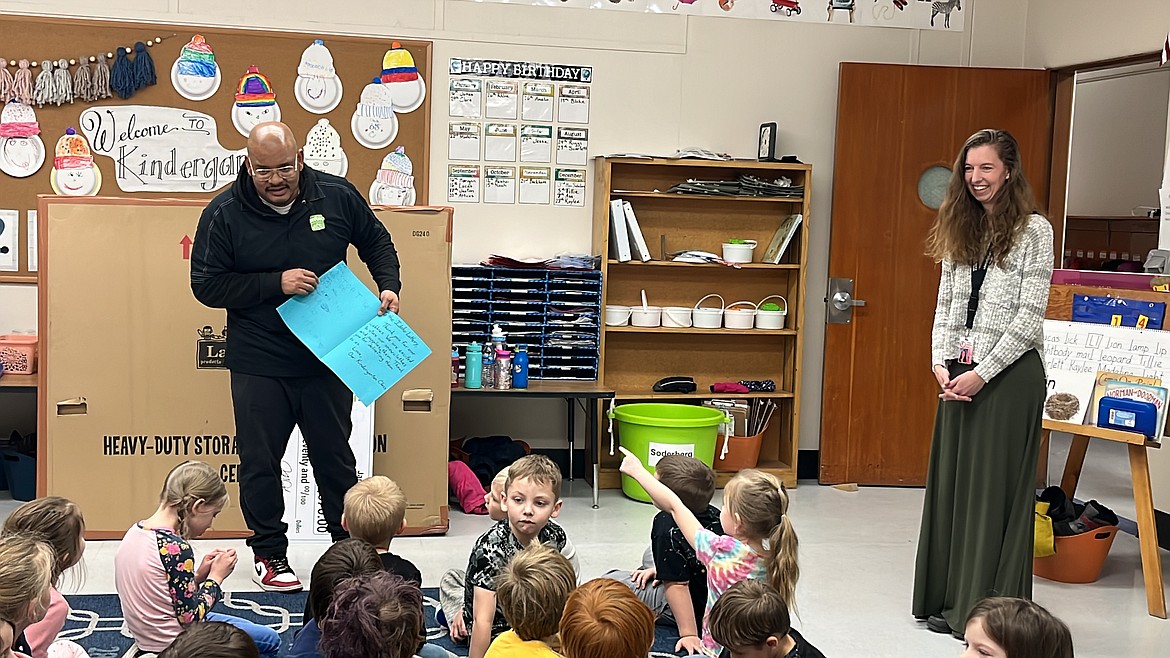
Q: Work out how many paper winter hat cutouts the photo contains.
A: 9